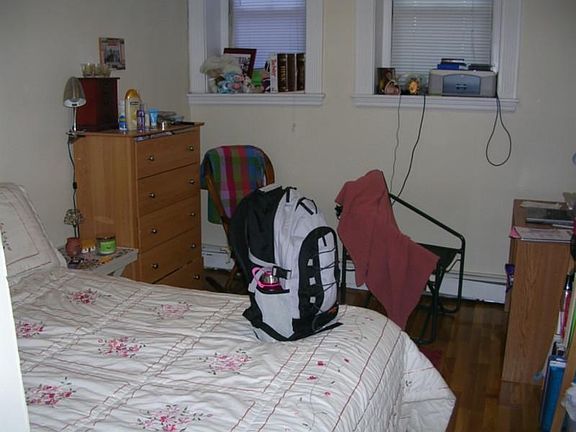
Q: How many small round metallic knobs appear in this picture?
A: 9